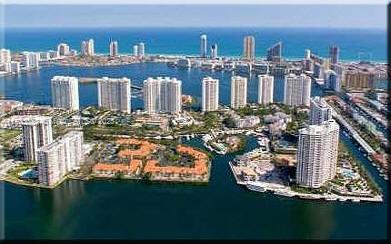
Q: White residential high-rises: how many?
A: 11